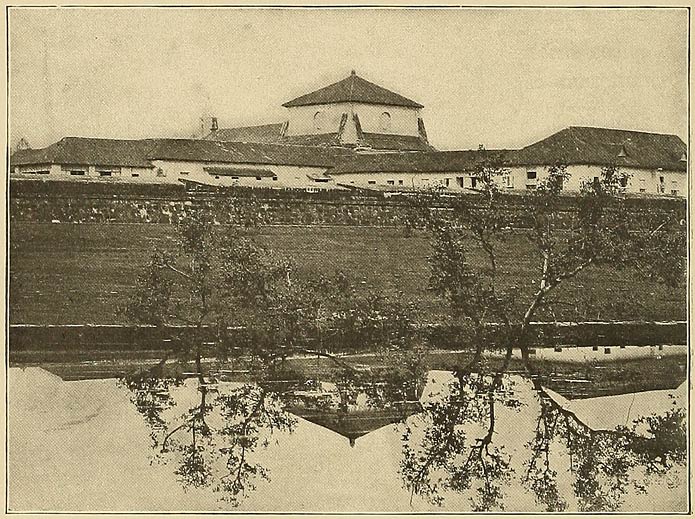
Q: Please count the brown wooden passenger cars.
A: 0